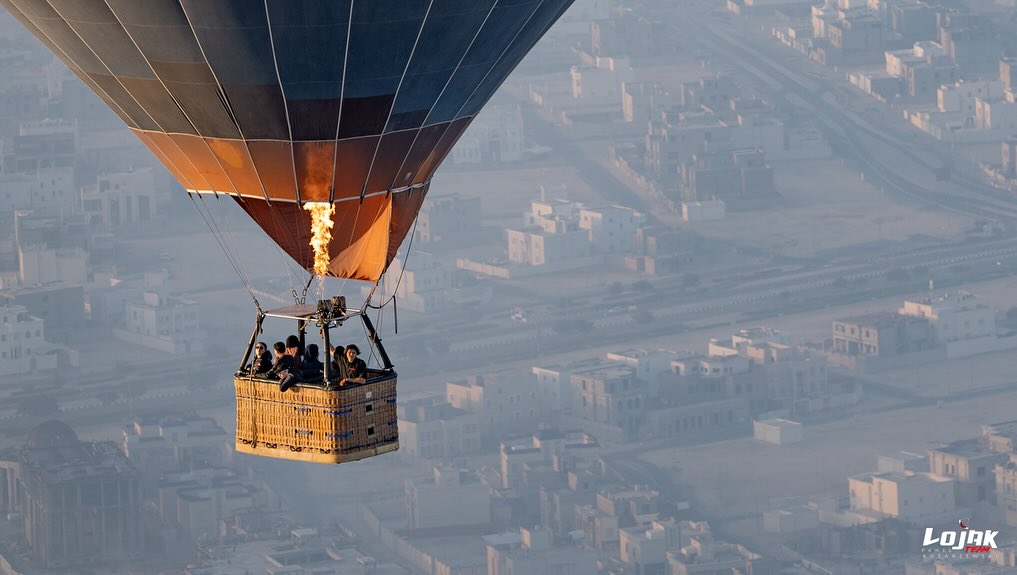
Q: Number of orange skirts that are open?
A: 1